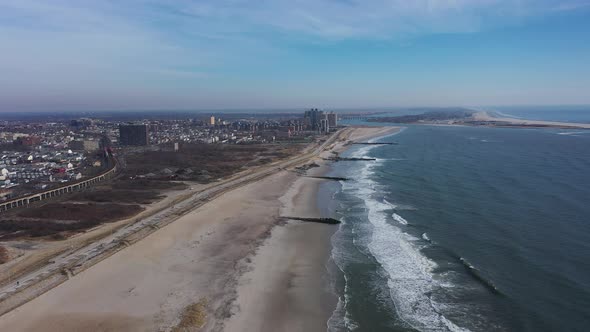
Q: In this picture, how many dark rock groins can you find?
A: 4